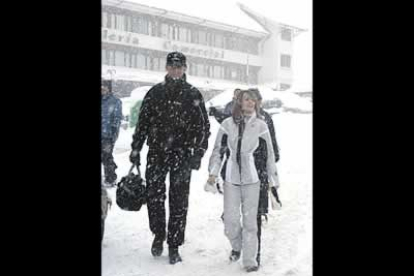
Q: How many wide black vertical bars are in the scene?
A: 2